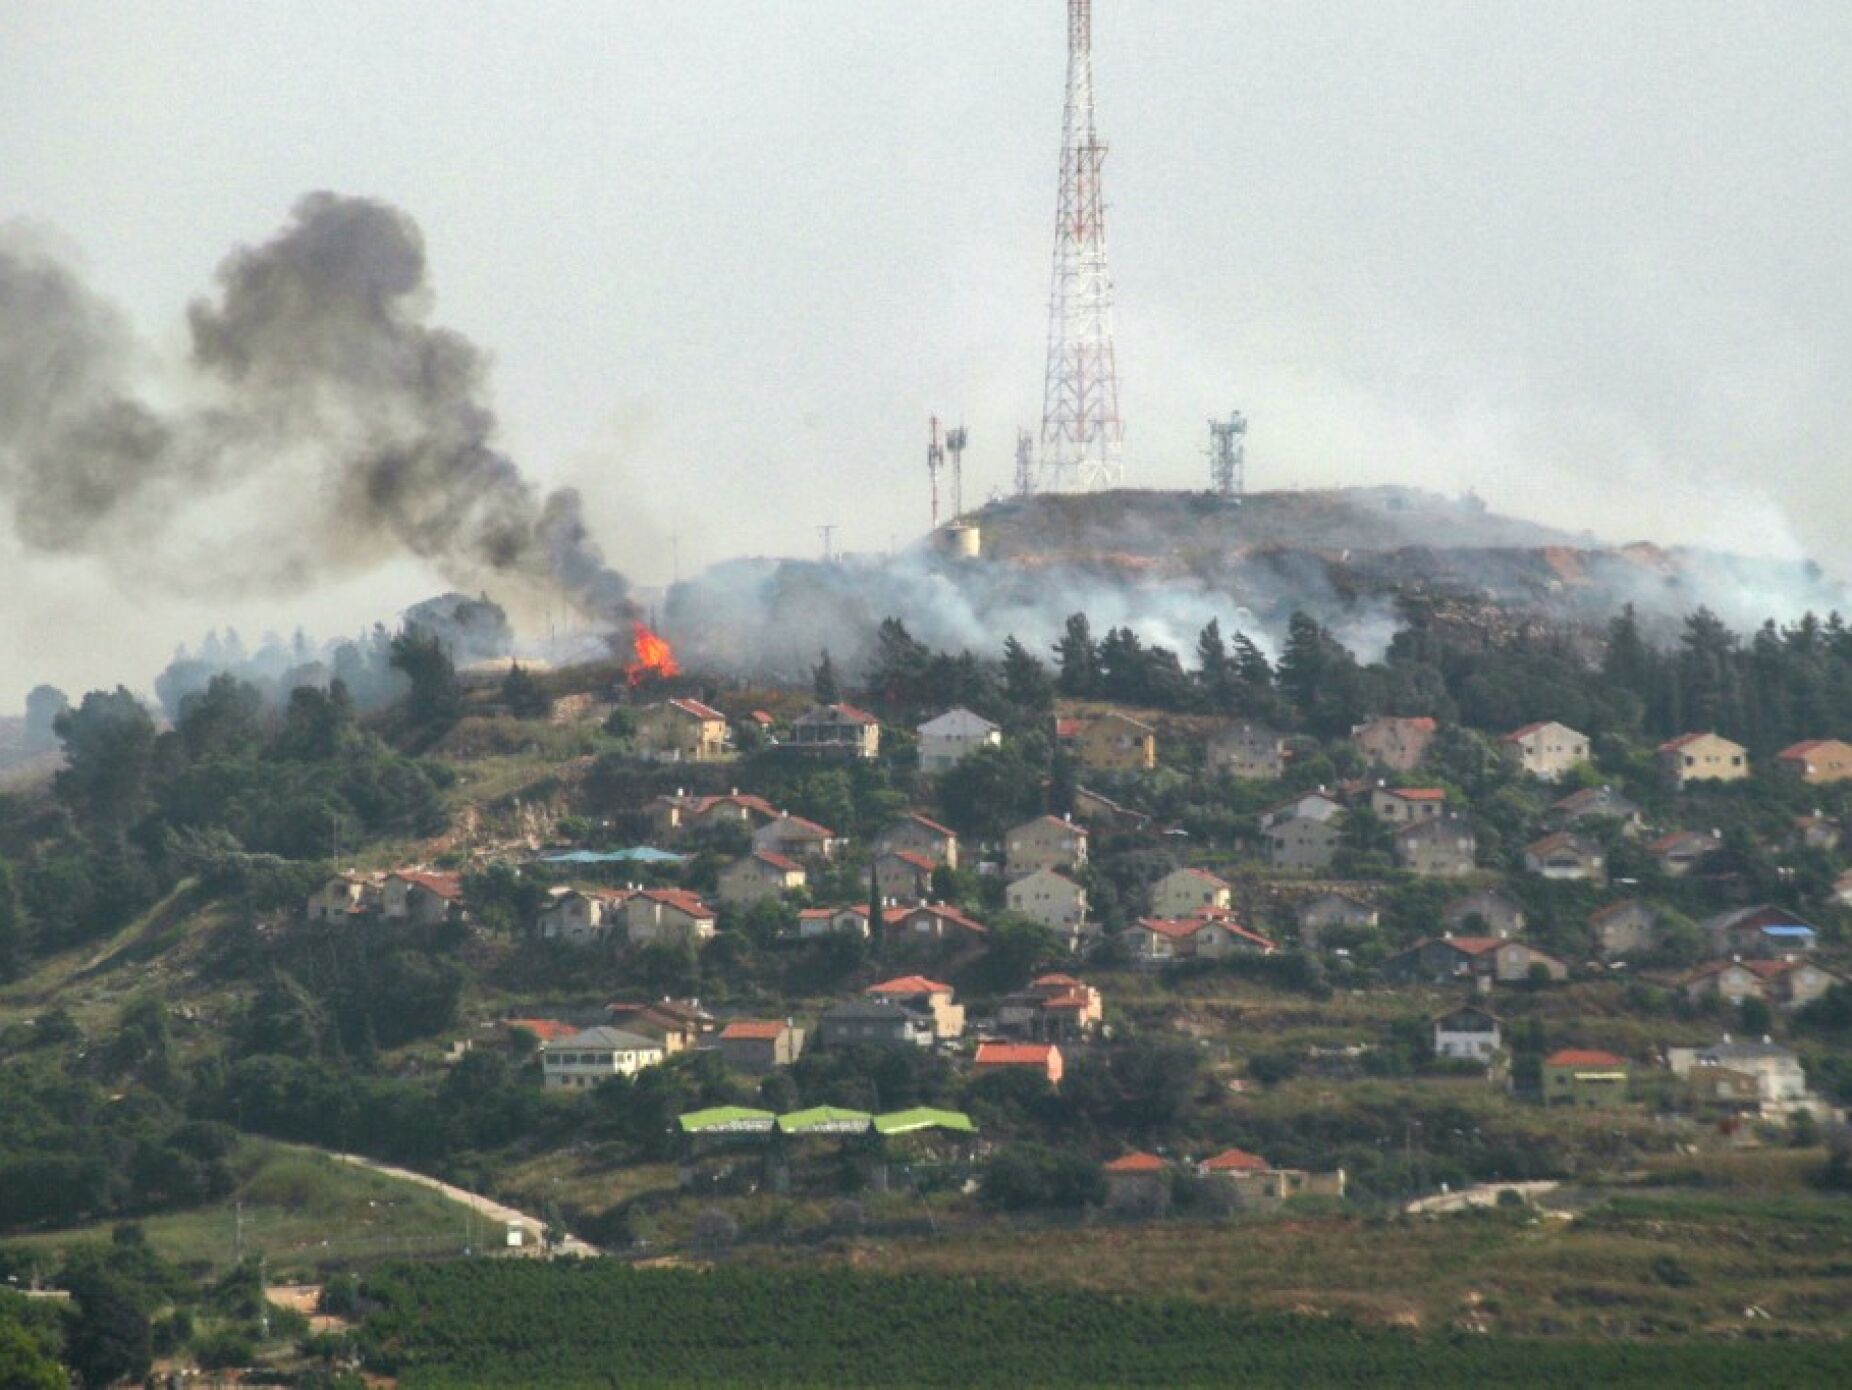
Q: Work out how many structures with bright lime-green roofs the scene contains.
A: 3